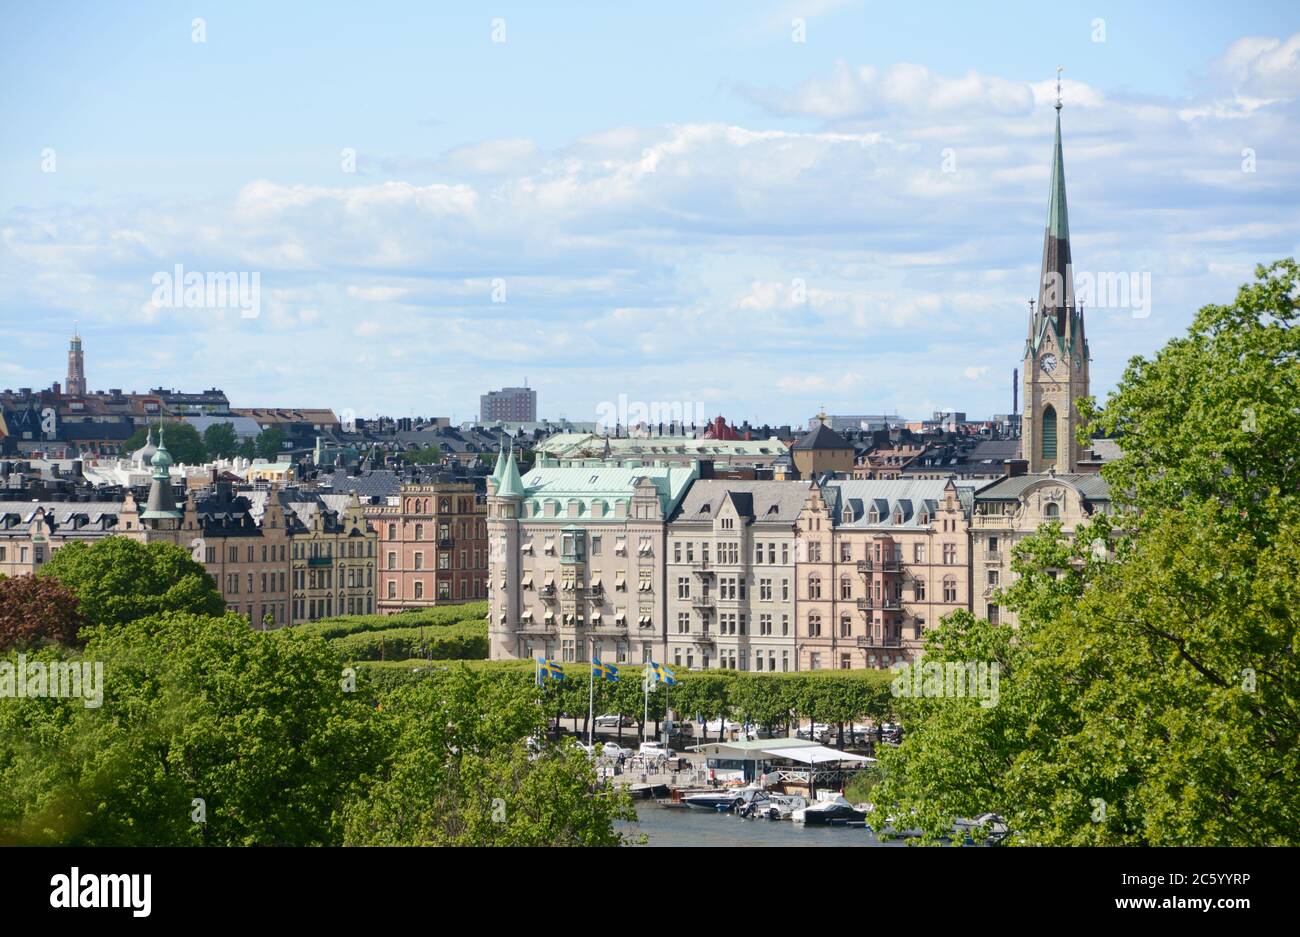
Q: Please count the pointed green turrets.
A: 2